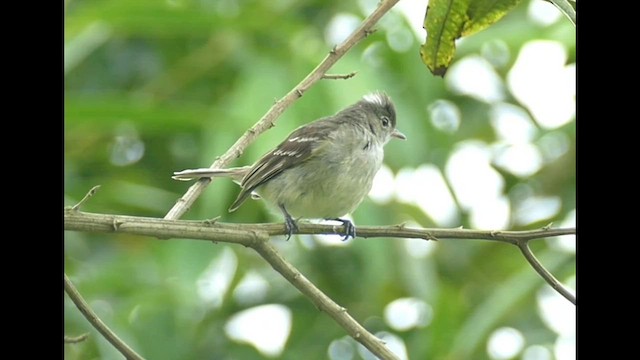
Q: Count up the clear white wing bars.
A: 2